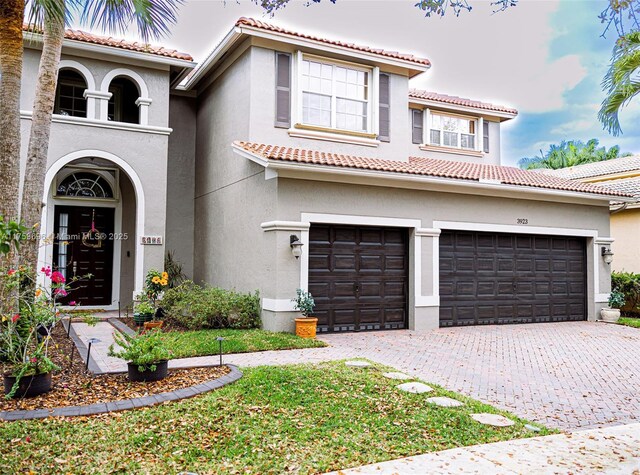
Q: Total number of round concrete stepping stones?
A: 5